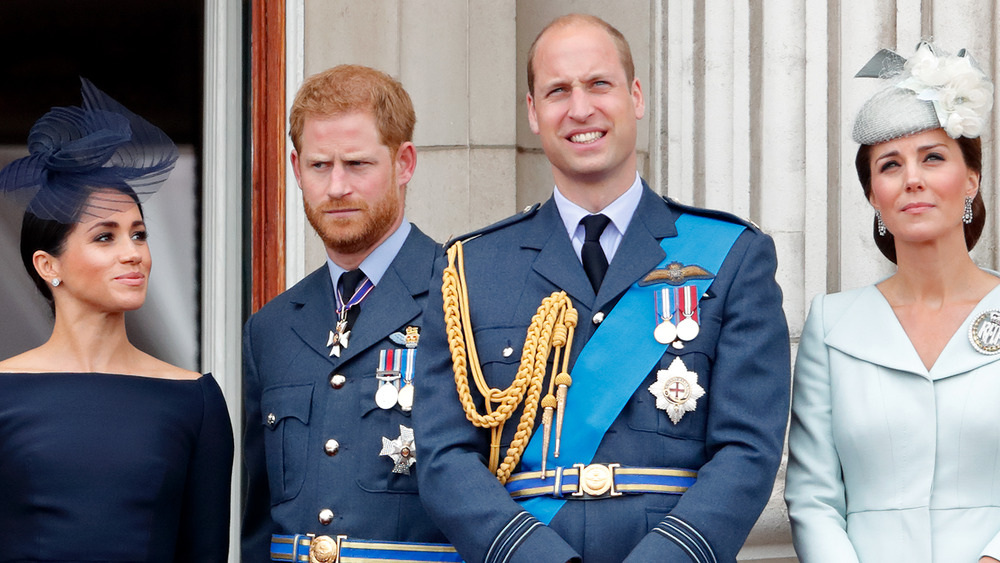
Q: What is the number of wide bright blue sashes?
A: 1